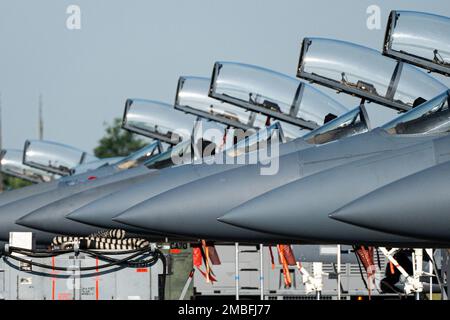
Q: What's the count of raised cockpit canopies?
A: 7